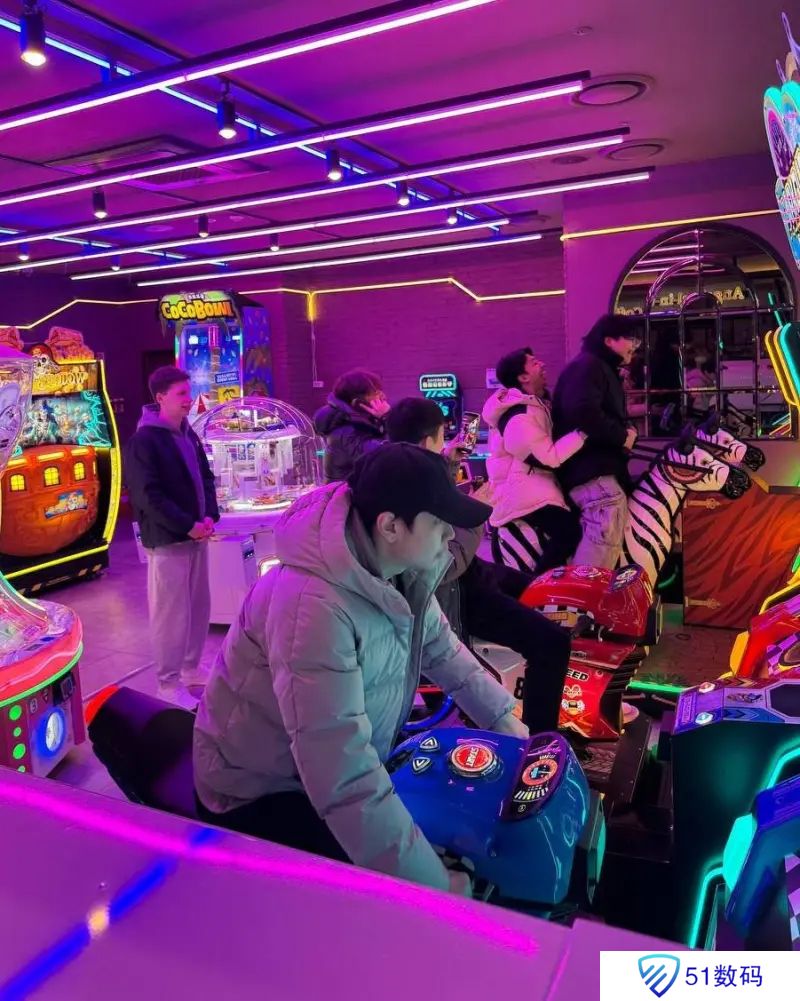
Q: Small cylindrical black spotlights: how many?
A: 10